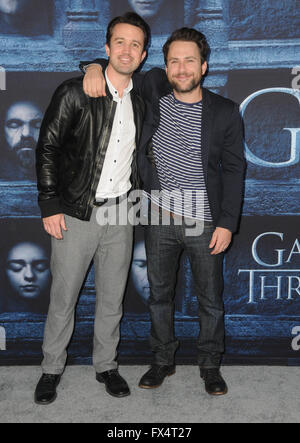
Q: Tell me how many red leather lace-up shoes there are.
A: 0